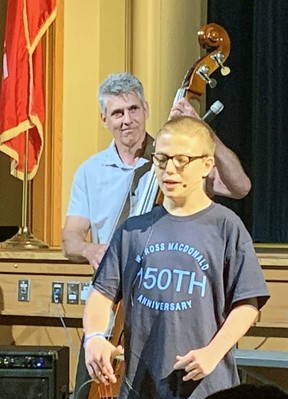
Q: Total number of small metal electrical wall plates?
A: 4